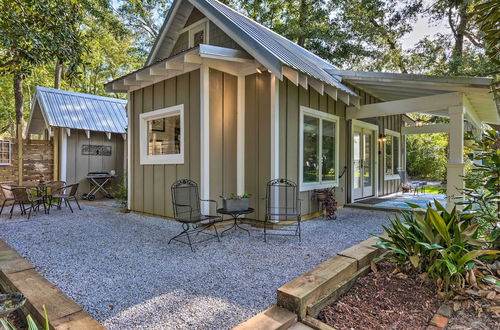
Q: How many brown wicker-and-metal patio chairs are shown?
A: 4